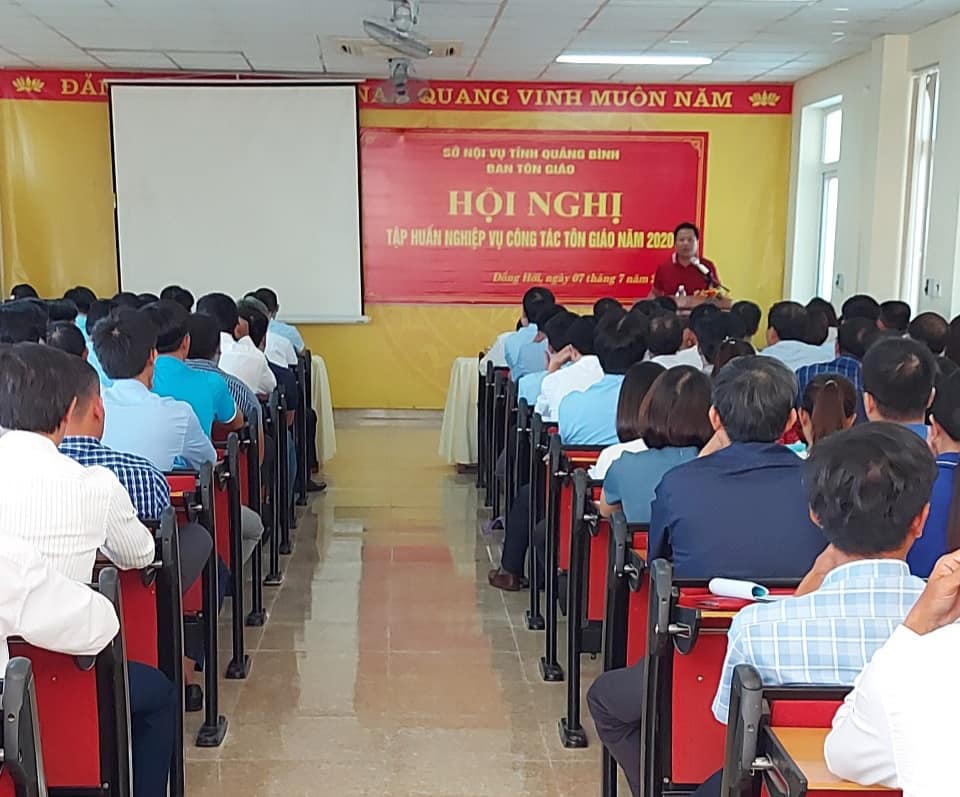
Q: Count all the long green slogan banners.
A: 0